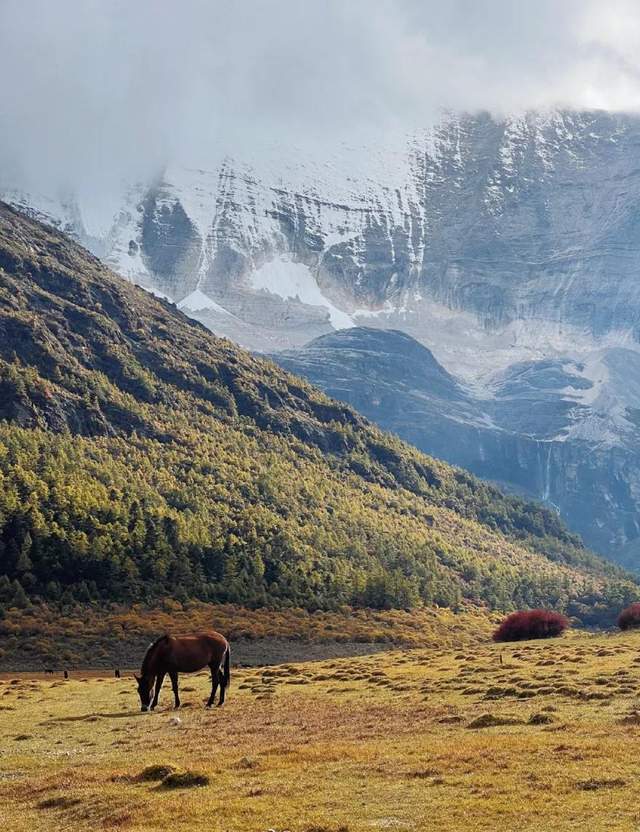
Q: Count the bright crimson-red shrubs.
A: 2